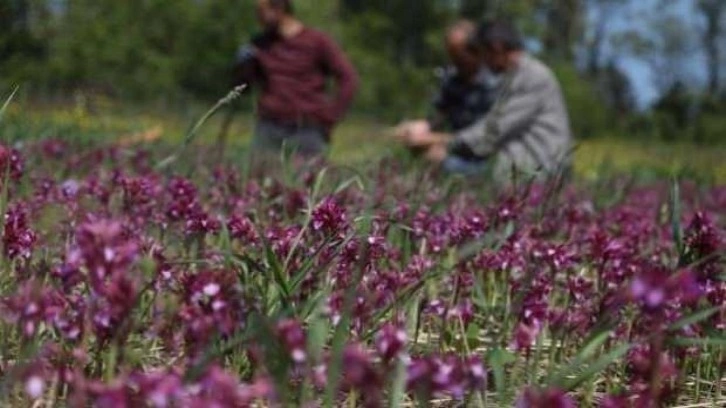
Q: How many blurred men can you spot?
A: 3